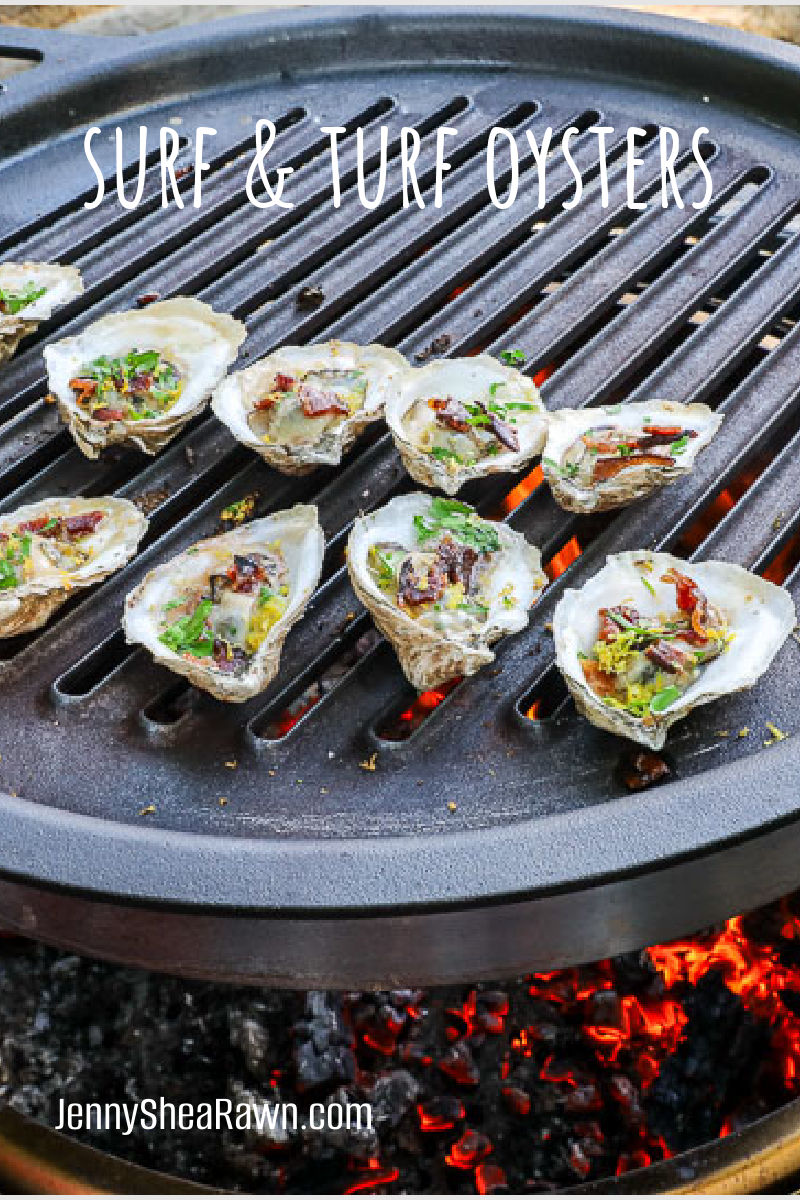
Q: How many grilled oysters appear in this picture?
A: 9